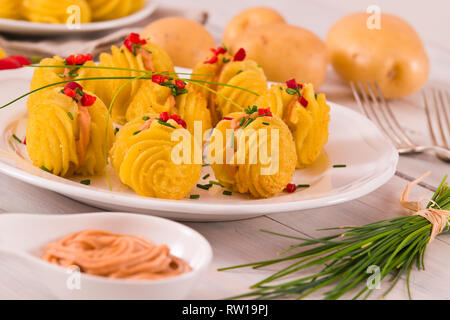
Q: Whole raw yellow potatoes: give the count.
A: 4